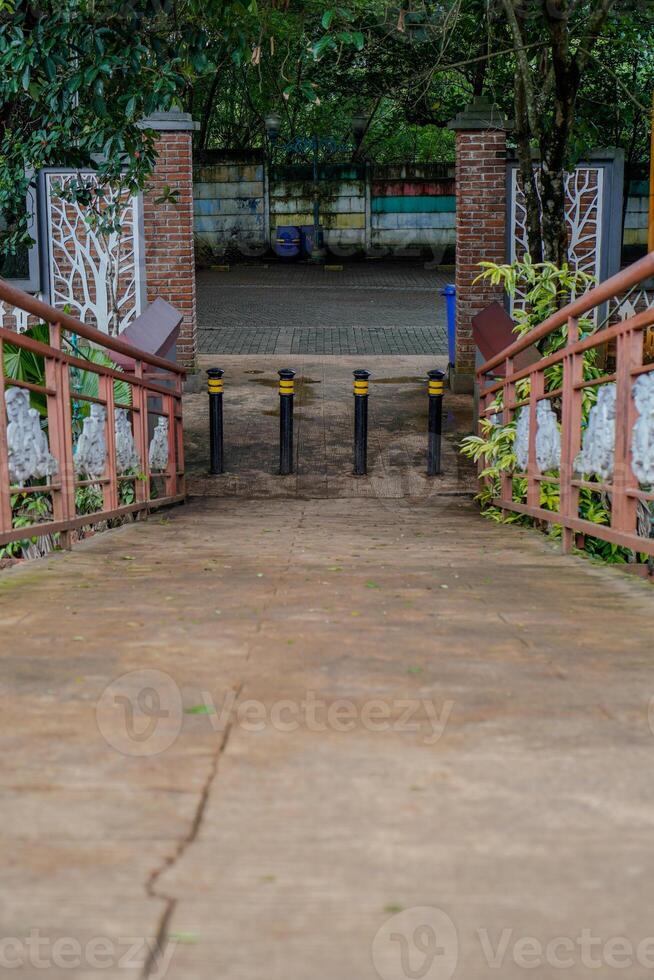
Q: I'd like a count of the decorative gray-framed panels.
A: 2